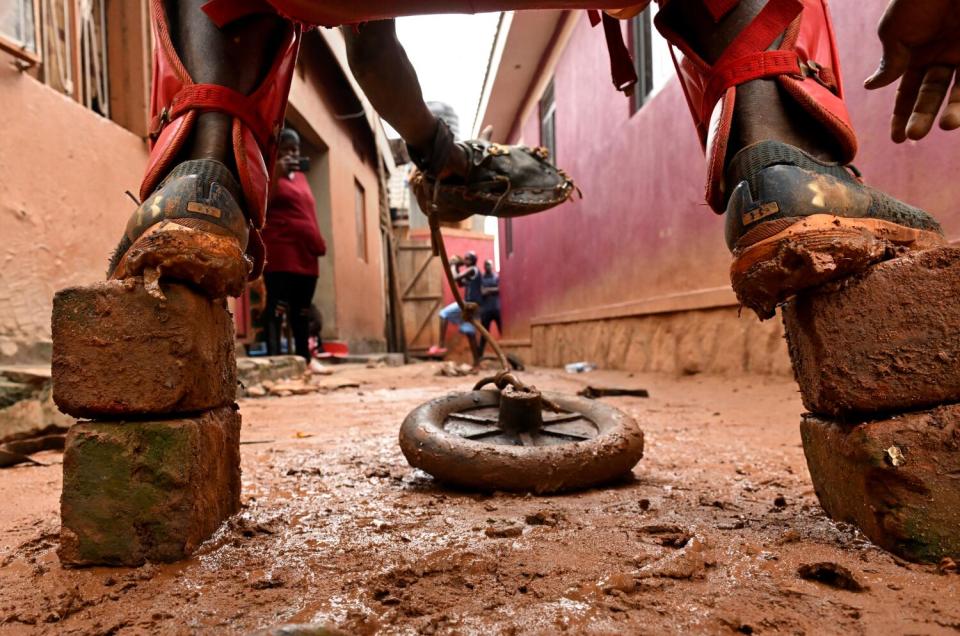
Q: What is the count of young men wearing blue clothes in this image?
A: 2